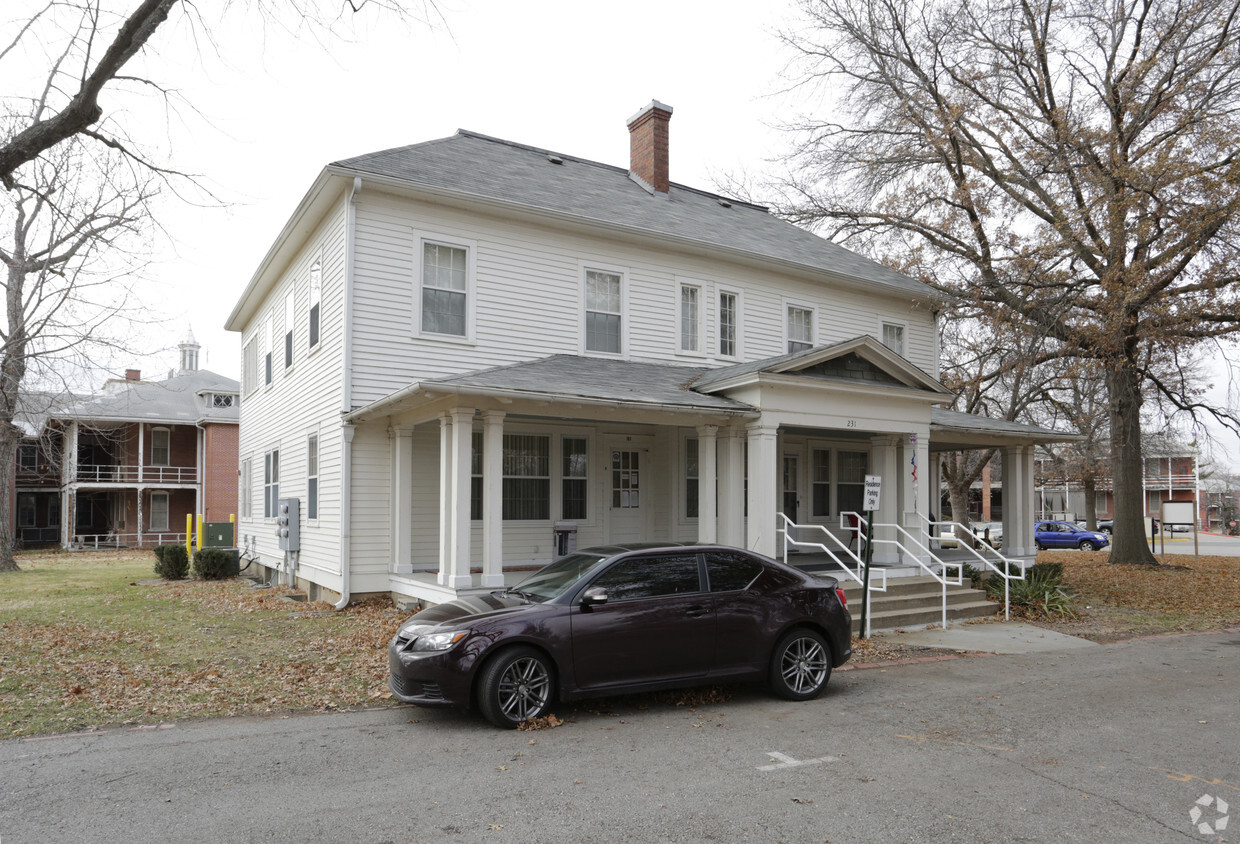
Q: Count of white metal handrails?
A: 3